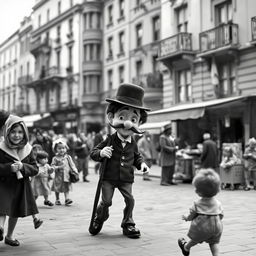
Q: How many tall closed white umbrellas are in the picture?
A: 0